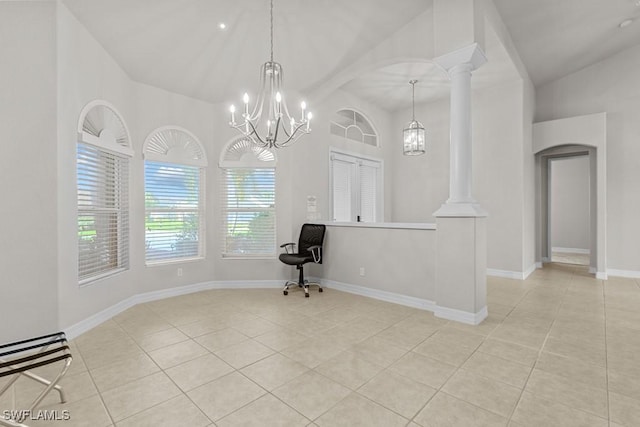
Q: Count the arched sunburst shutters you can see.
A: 3